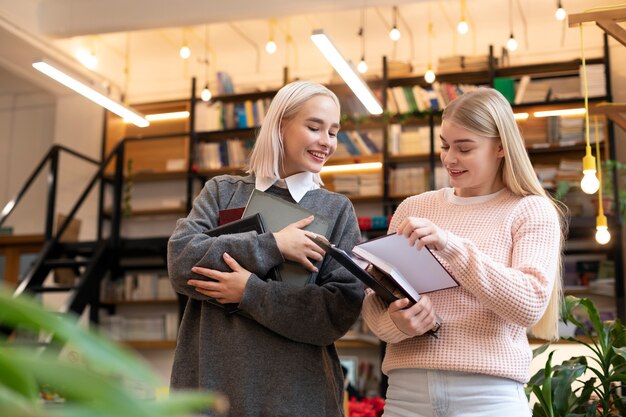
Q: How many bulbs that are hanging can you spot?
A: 11